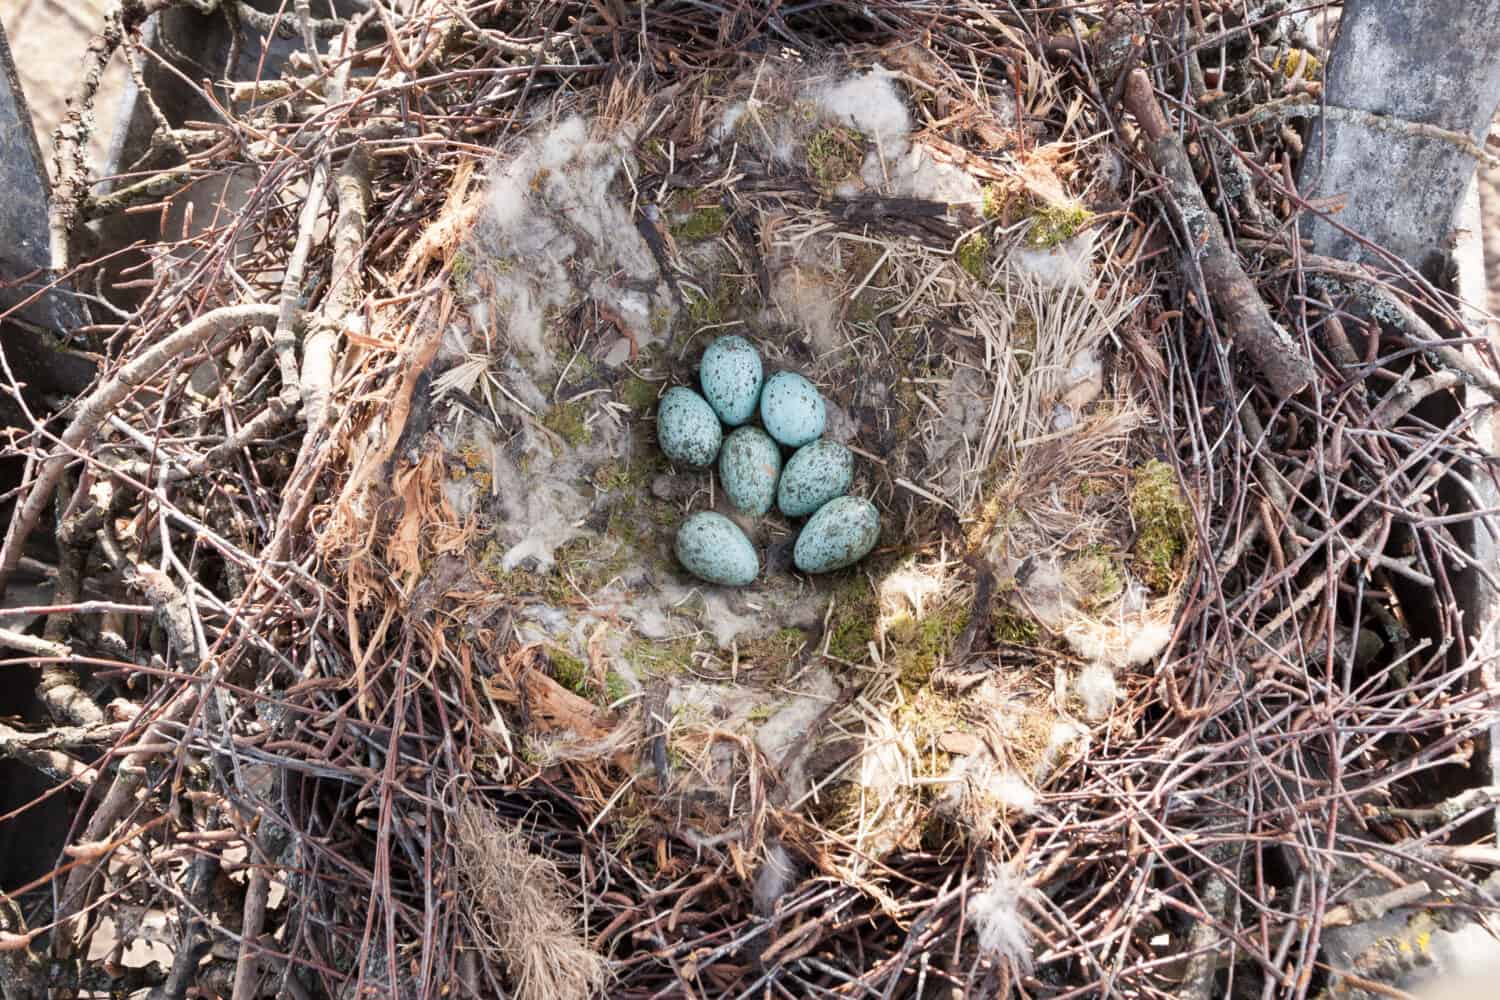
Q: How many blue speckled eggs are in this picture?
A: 7